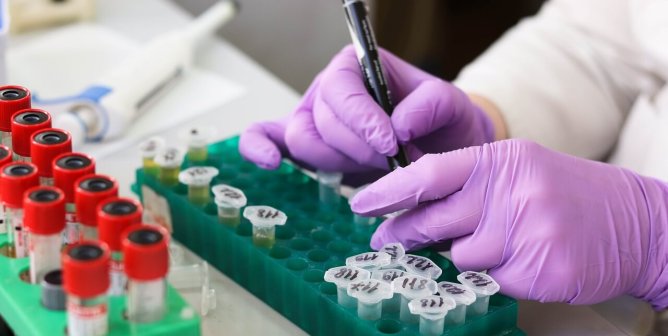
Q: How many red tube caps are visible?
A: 11